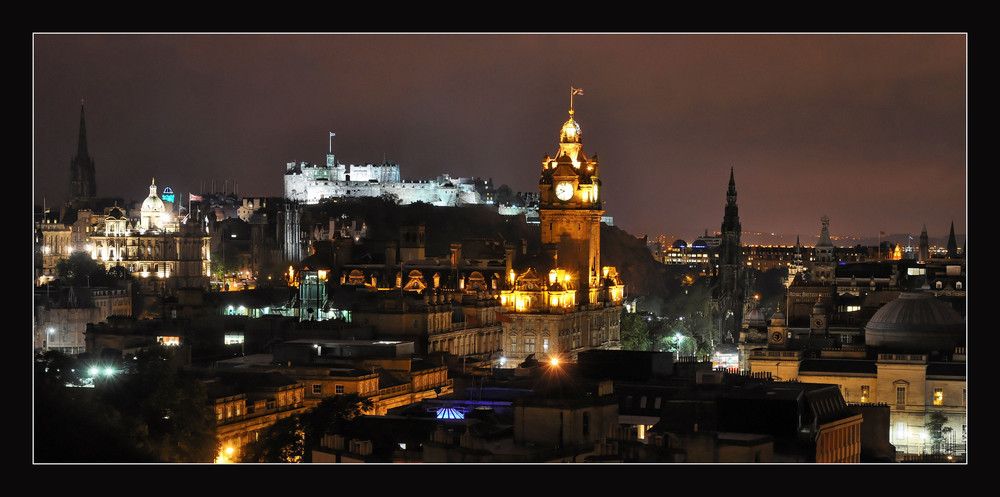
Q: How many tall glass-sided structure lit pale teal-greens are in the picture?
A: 1